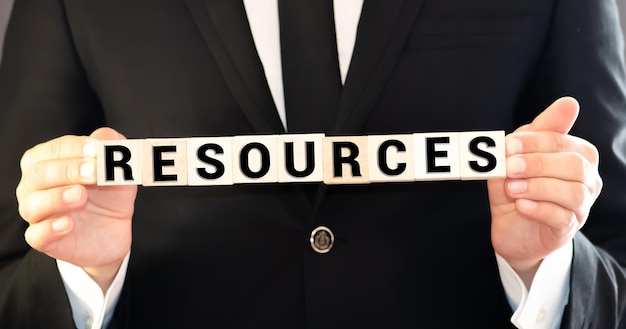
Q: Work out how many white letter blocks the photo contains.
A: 9